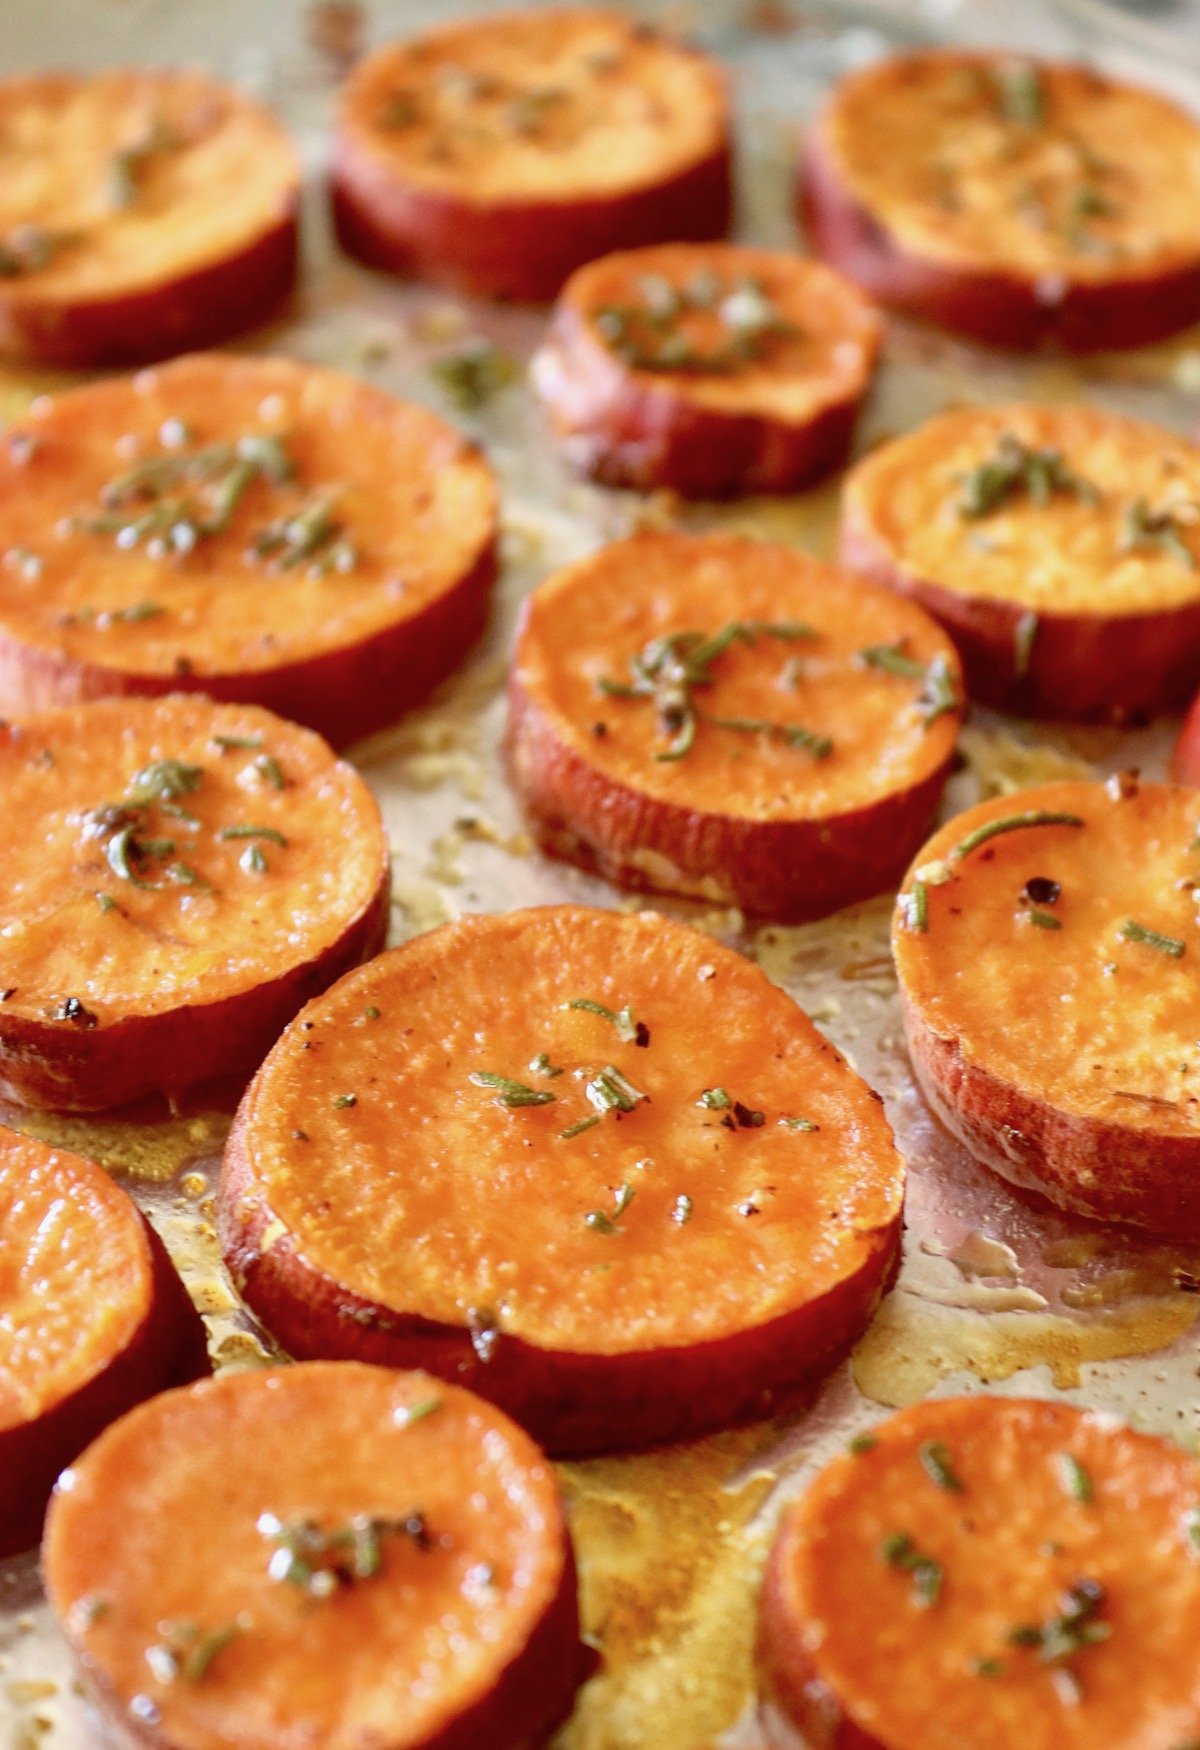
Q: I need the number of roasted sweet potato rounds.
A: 13